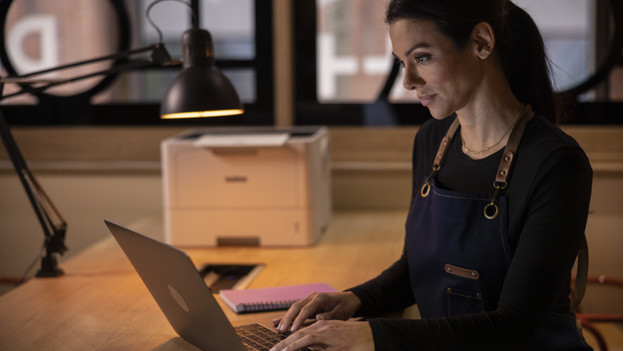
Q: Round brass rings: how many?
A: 2